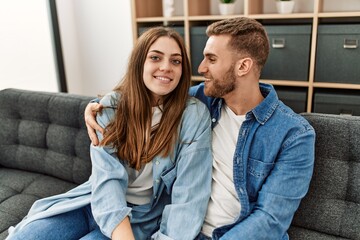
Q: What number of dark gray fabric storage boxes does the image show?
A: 6